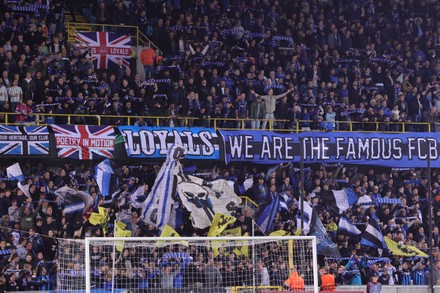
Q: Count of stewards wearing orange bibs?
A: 3